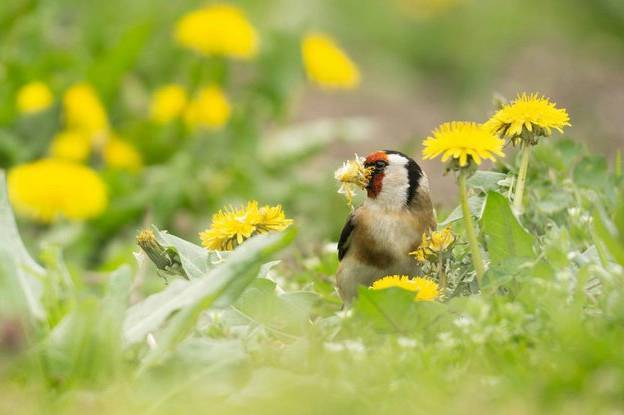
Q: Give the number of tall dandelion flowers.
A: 2